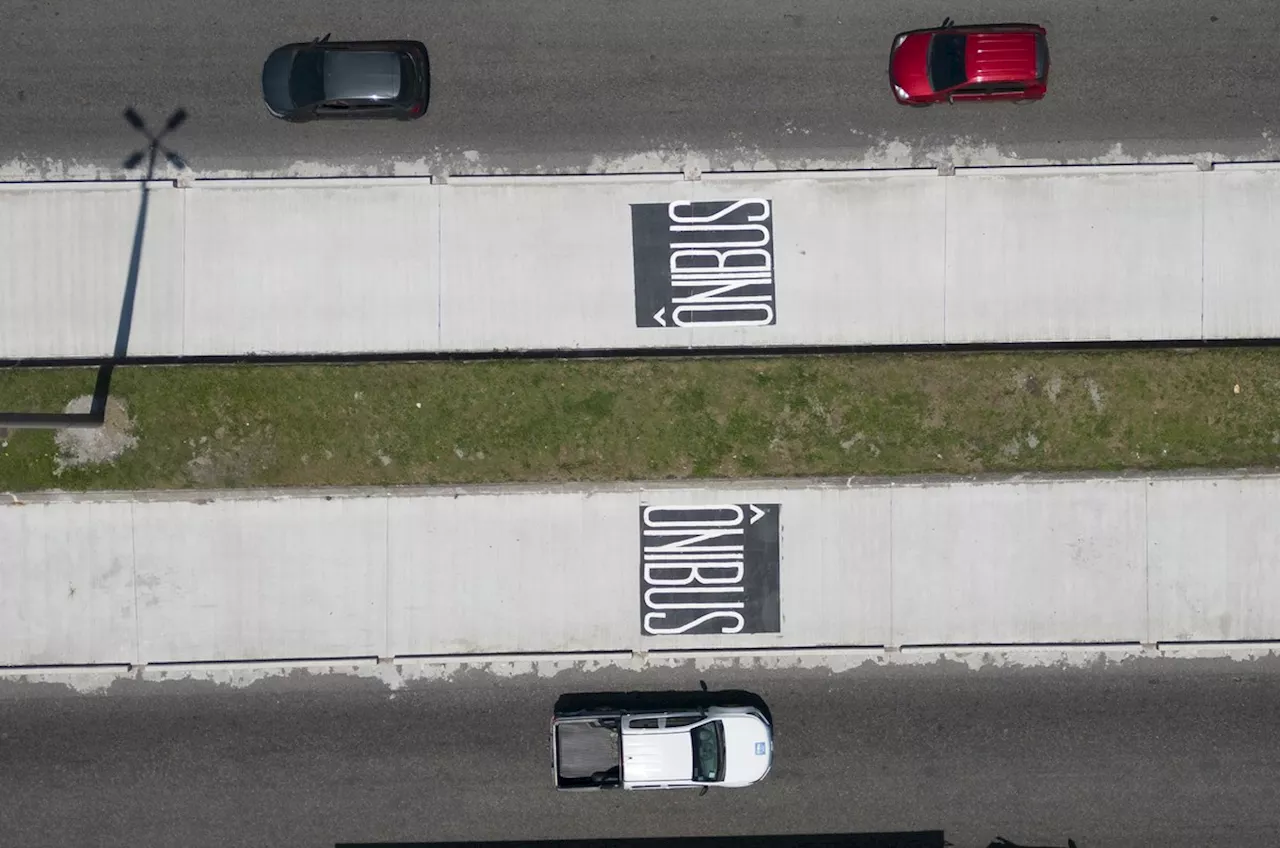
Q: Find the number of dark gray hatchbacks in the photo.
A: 1